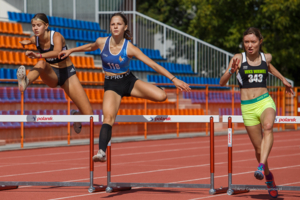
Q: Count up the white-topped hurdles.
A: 3